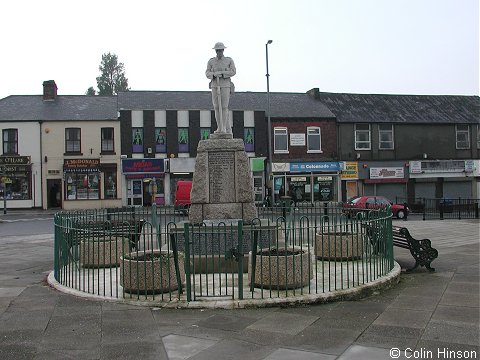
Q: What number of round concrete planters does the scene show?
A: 4